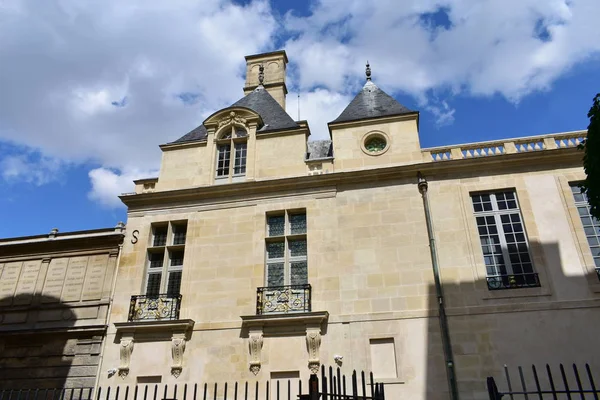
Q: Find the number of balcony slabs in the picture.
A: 2